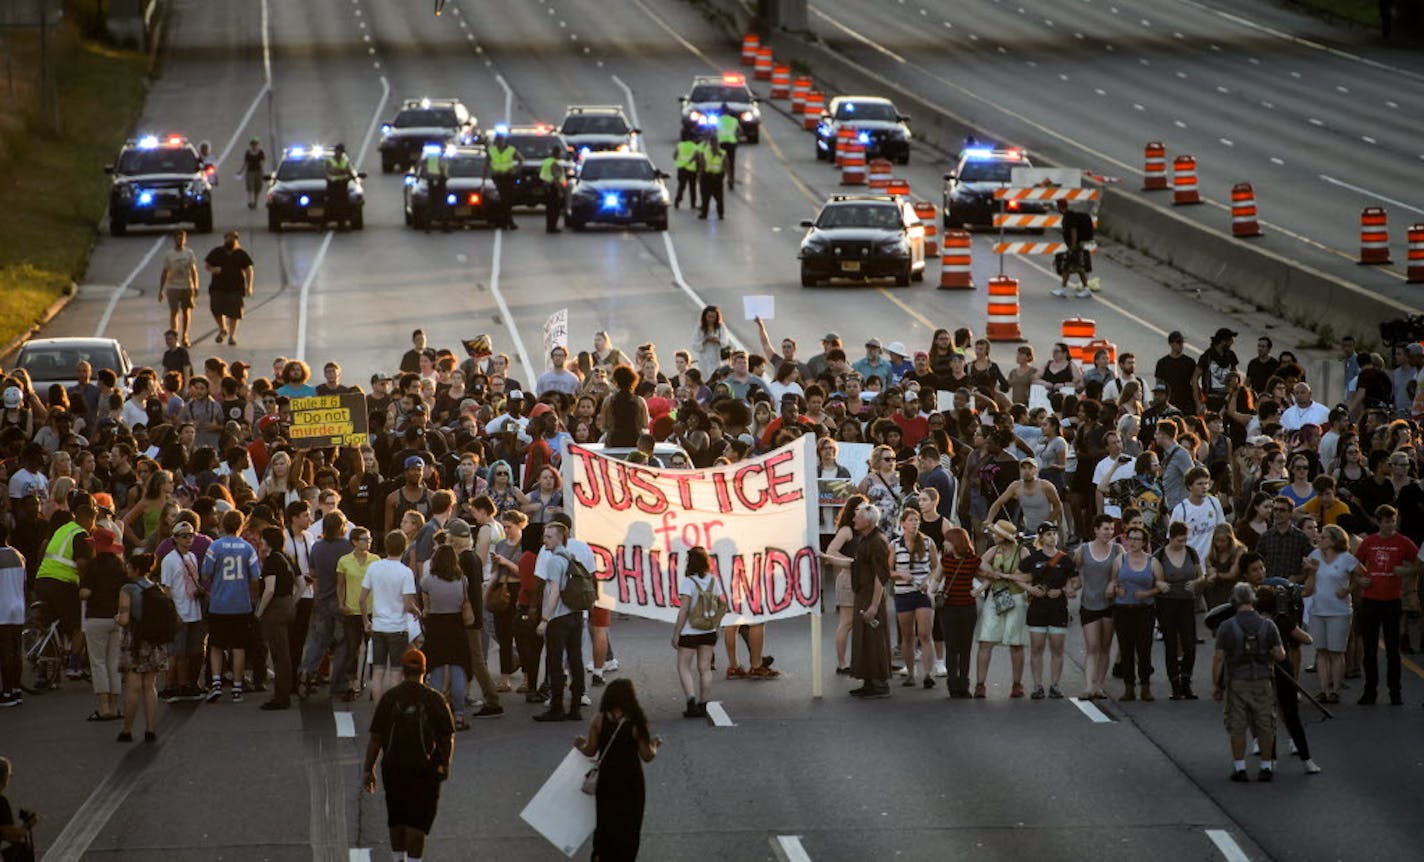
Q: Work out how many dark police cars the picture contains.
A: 11